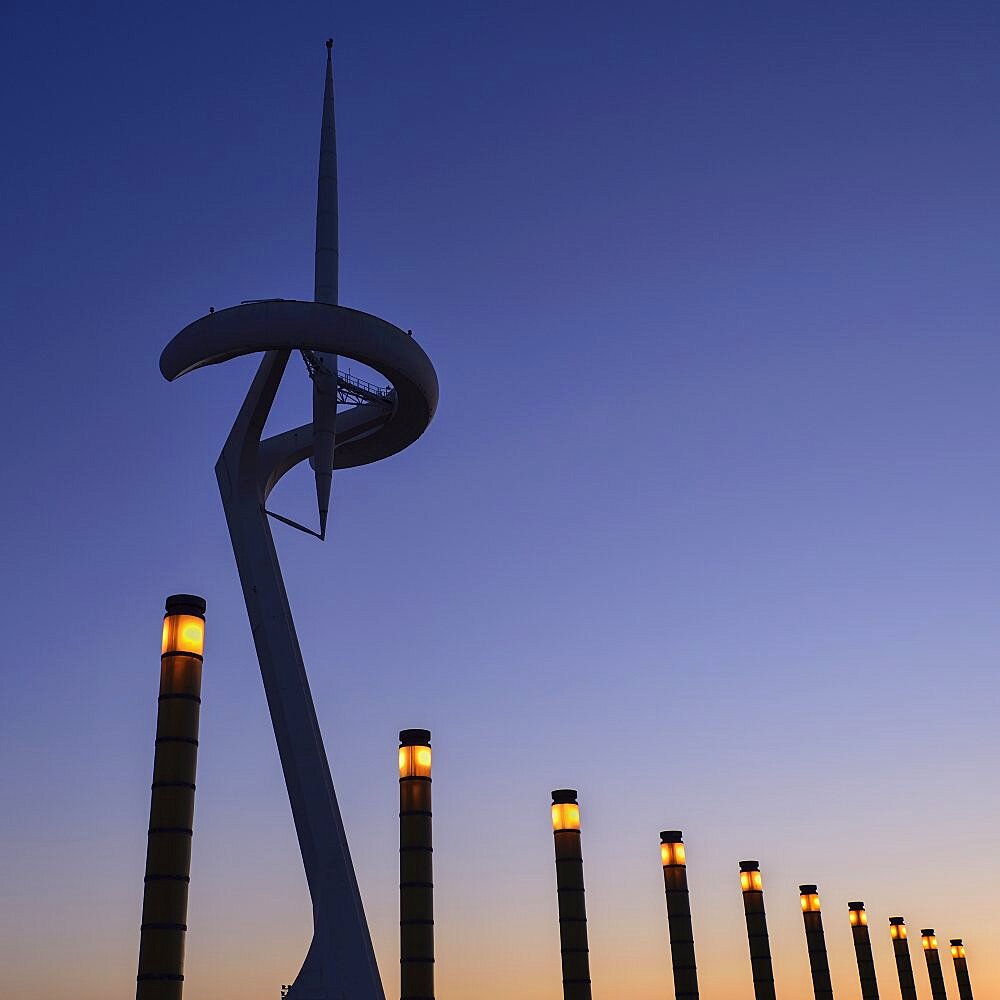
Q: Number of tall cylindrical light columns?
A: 10